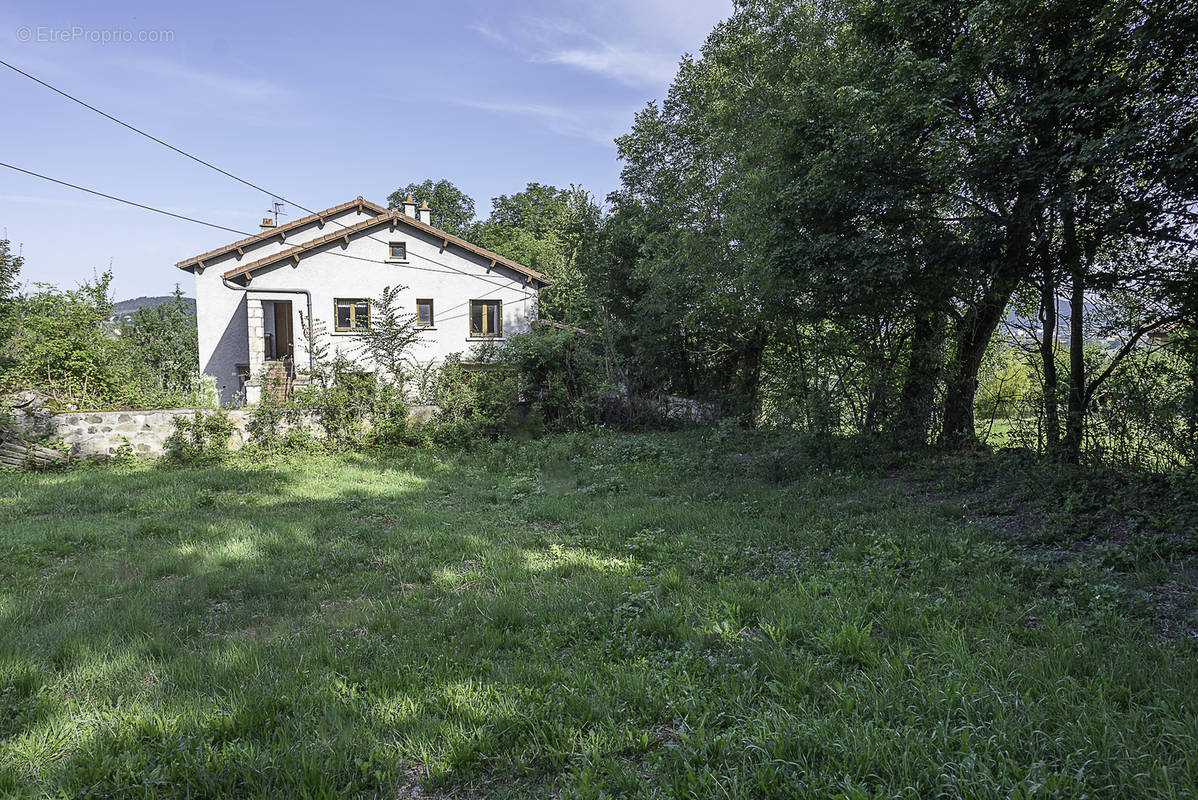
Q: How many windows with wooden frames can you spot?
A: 4